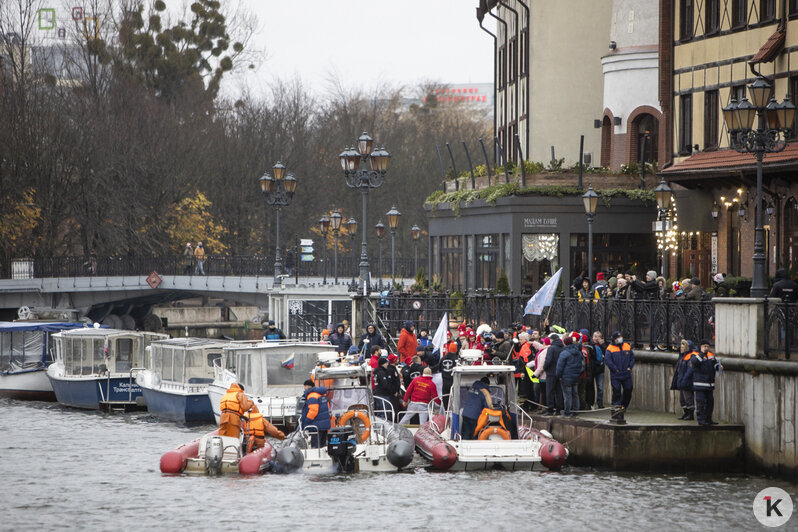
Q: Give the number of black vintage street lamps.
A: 11